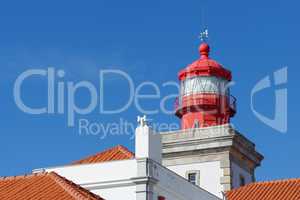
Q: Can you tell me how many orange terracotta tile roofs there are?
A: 3